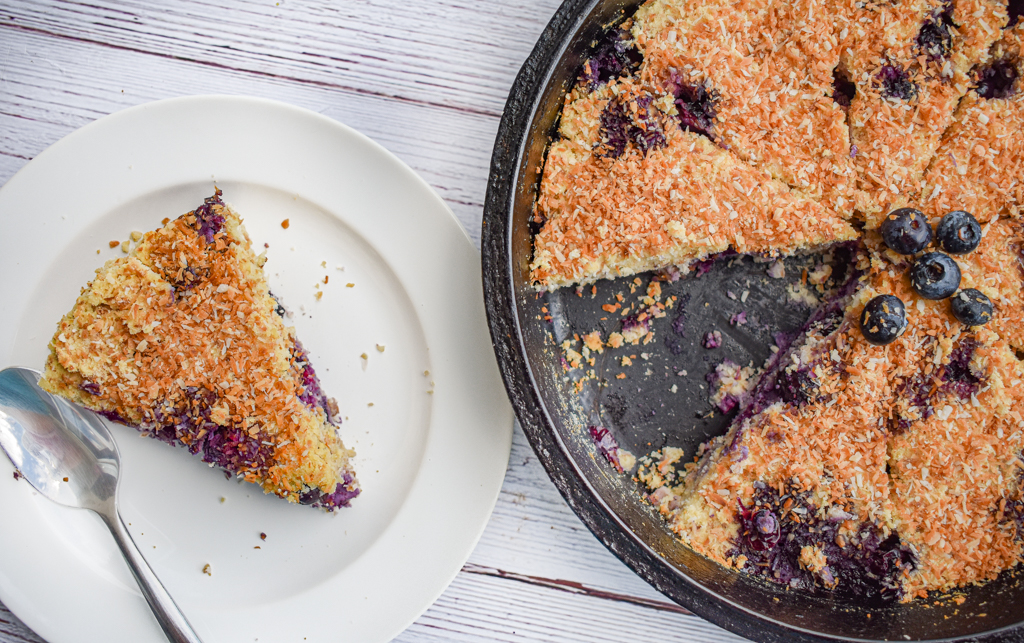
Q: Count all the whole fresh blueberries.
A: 5